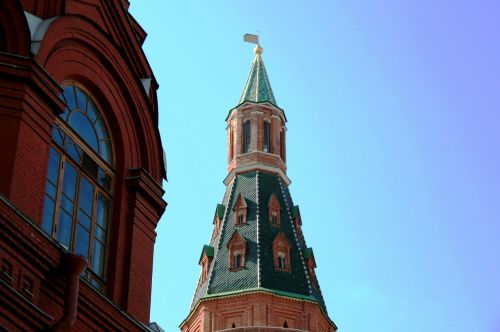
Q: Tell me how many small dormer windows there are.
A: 8